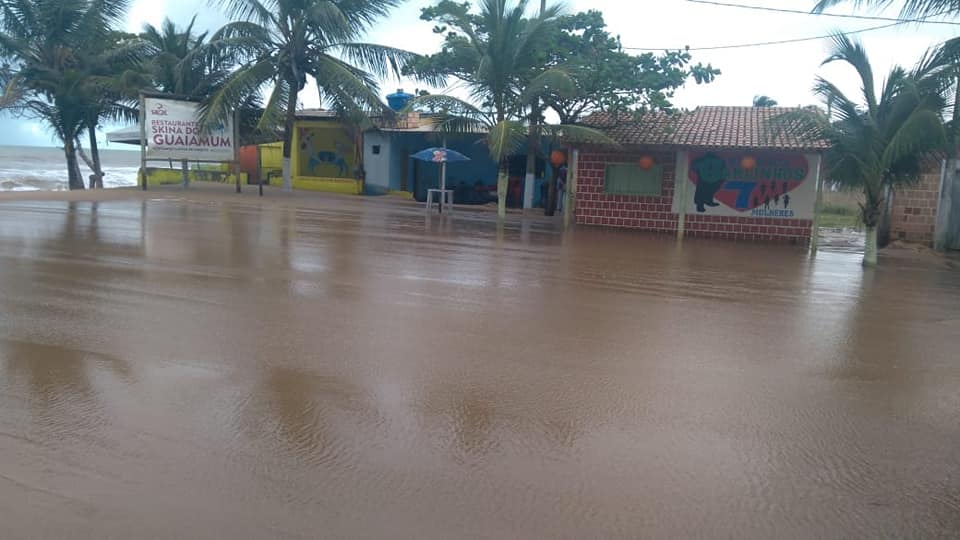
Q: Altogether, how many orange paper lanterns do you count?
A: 3